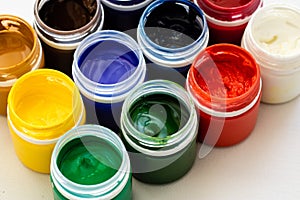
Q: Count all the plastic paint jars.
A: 11